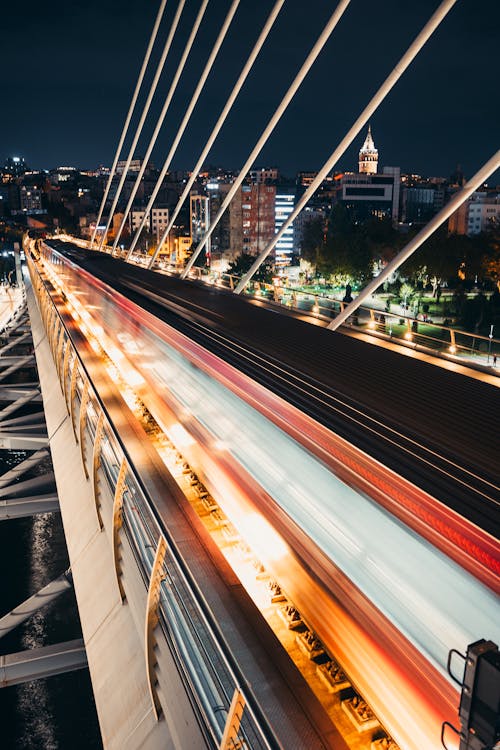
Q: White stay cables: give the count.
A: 8